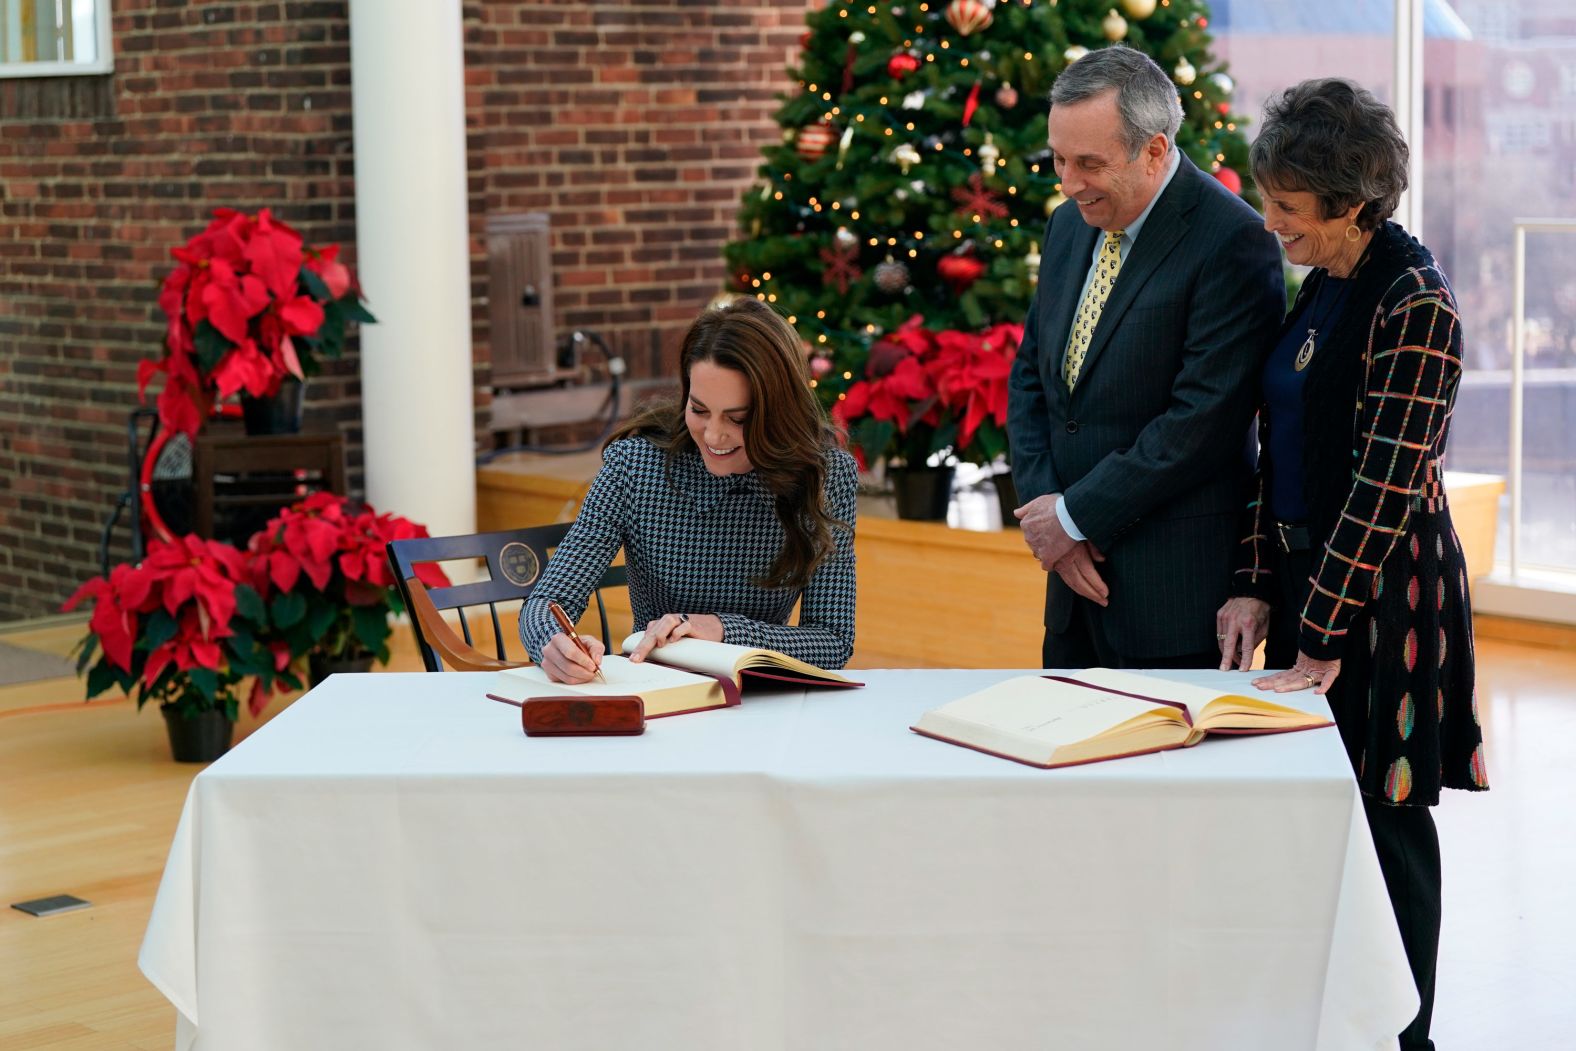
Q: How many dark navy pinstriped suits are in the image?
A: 1